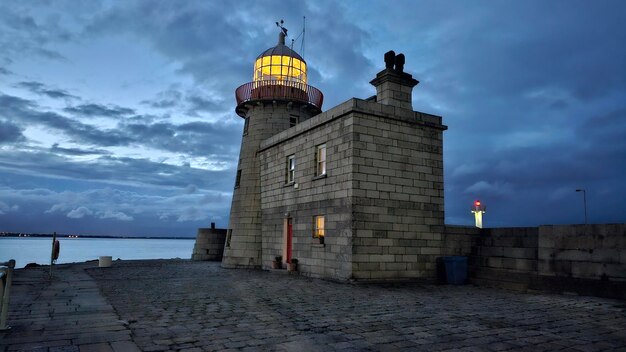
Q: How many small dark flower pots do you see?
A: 2